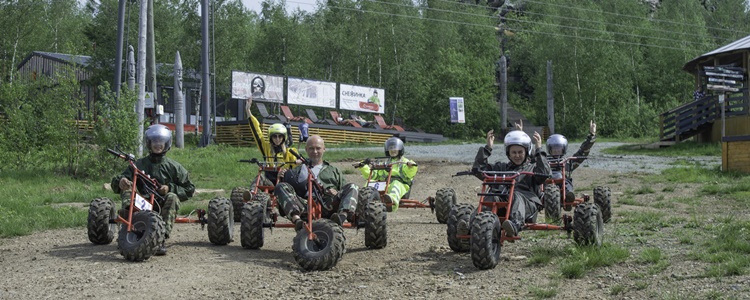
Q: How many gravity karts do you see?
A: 6